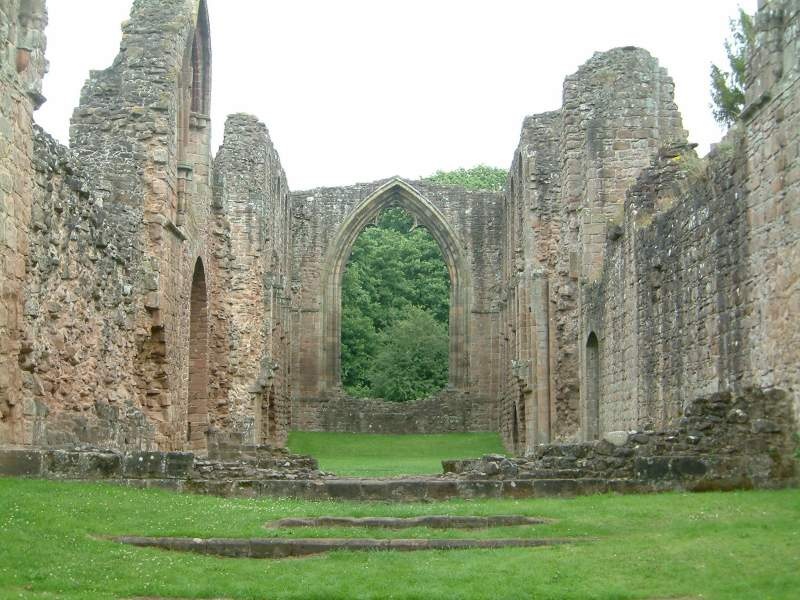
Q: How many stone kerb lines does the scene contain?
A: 2